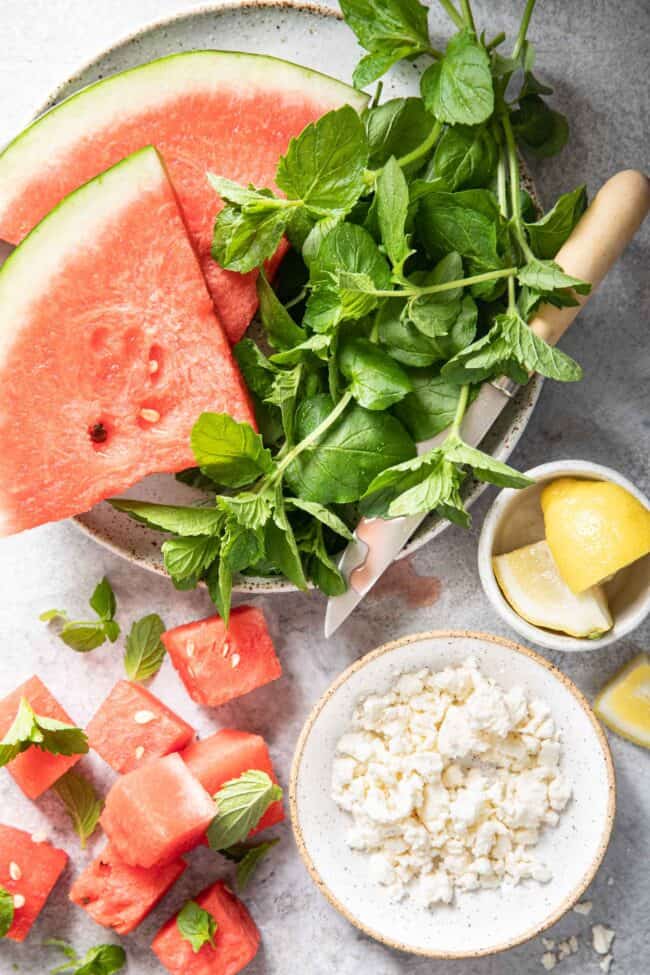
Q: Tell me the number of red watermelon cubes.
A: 8